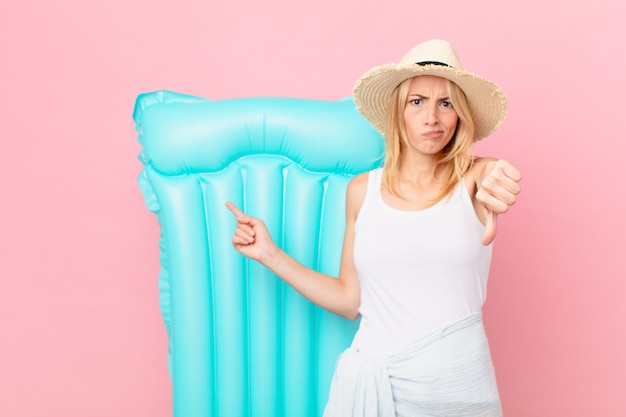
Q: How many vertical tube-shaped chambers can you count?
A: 5